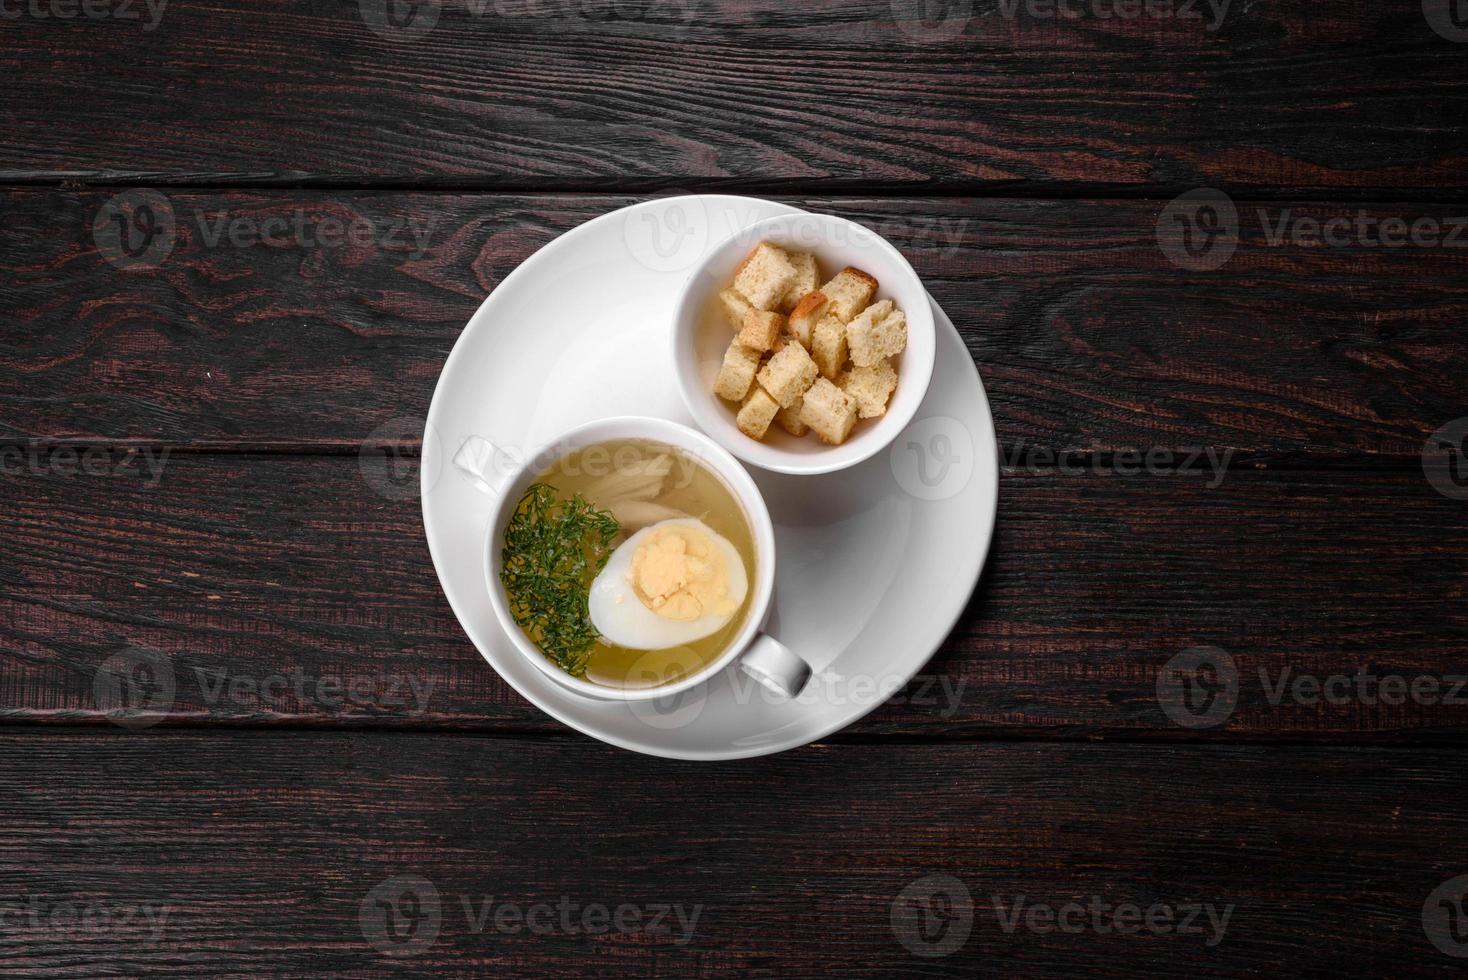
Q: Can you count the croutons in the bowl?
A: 14